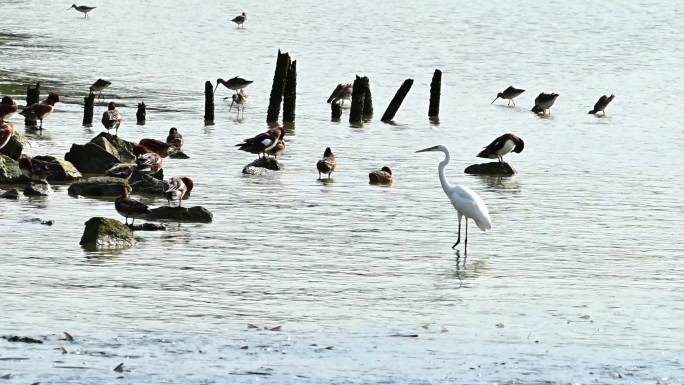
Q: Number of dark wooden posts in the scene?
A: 11